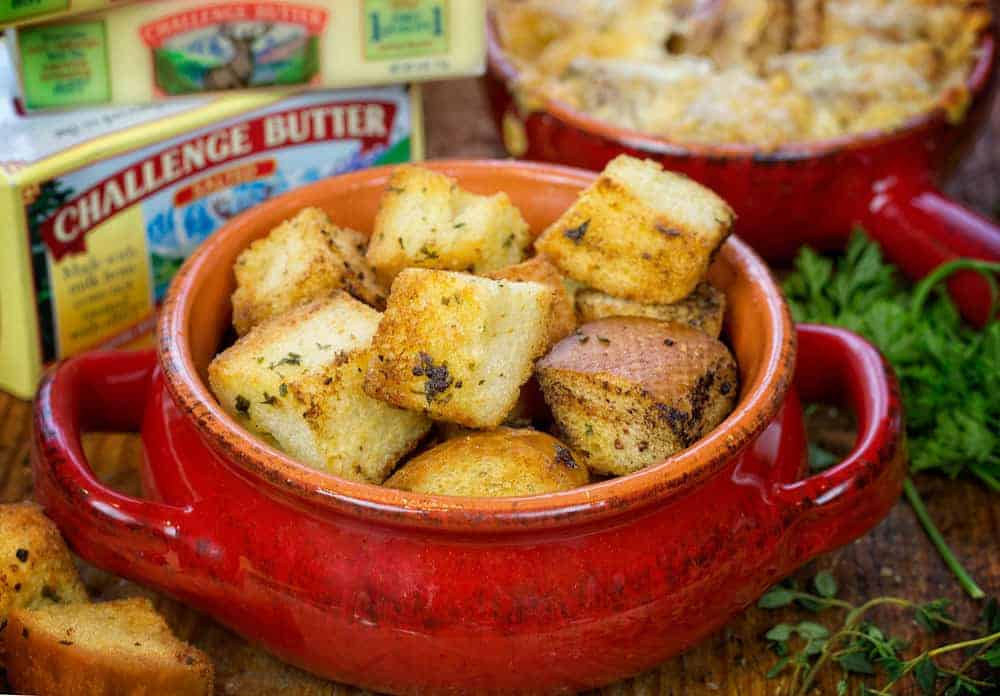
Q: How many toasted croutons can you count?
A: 11